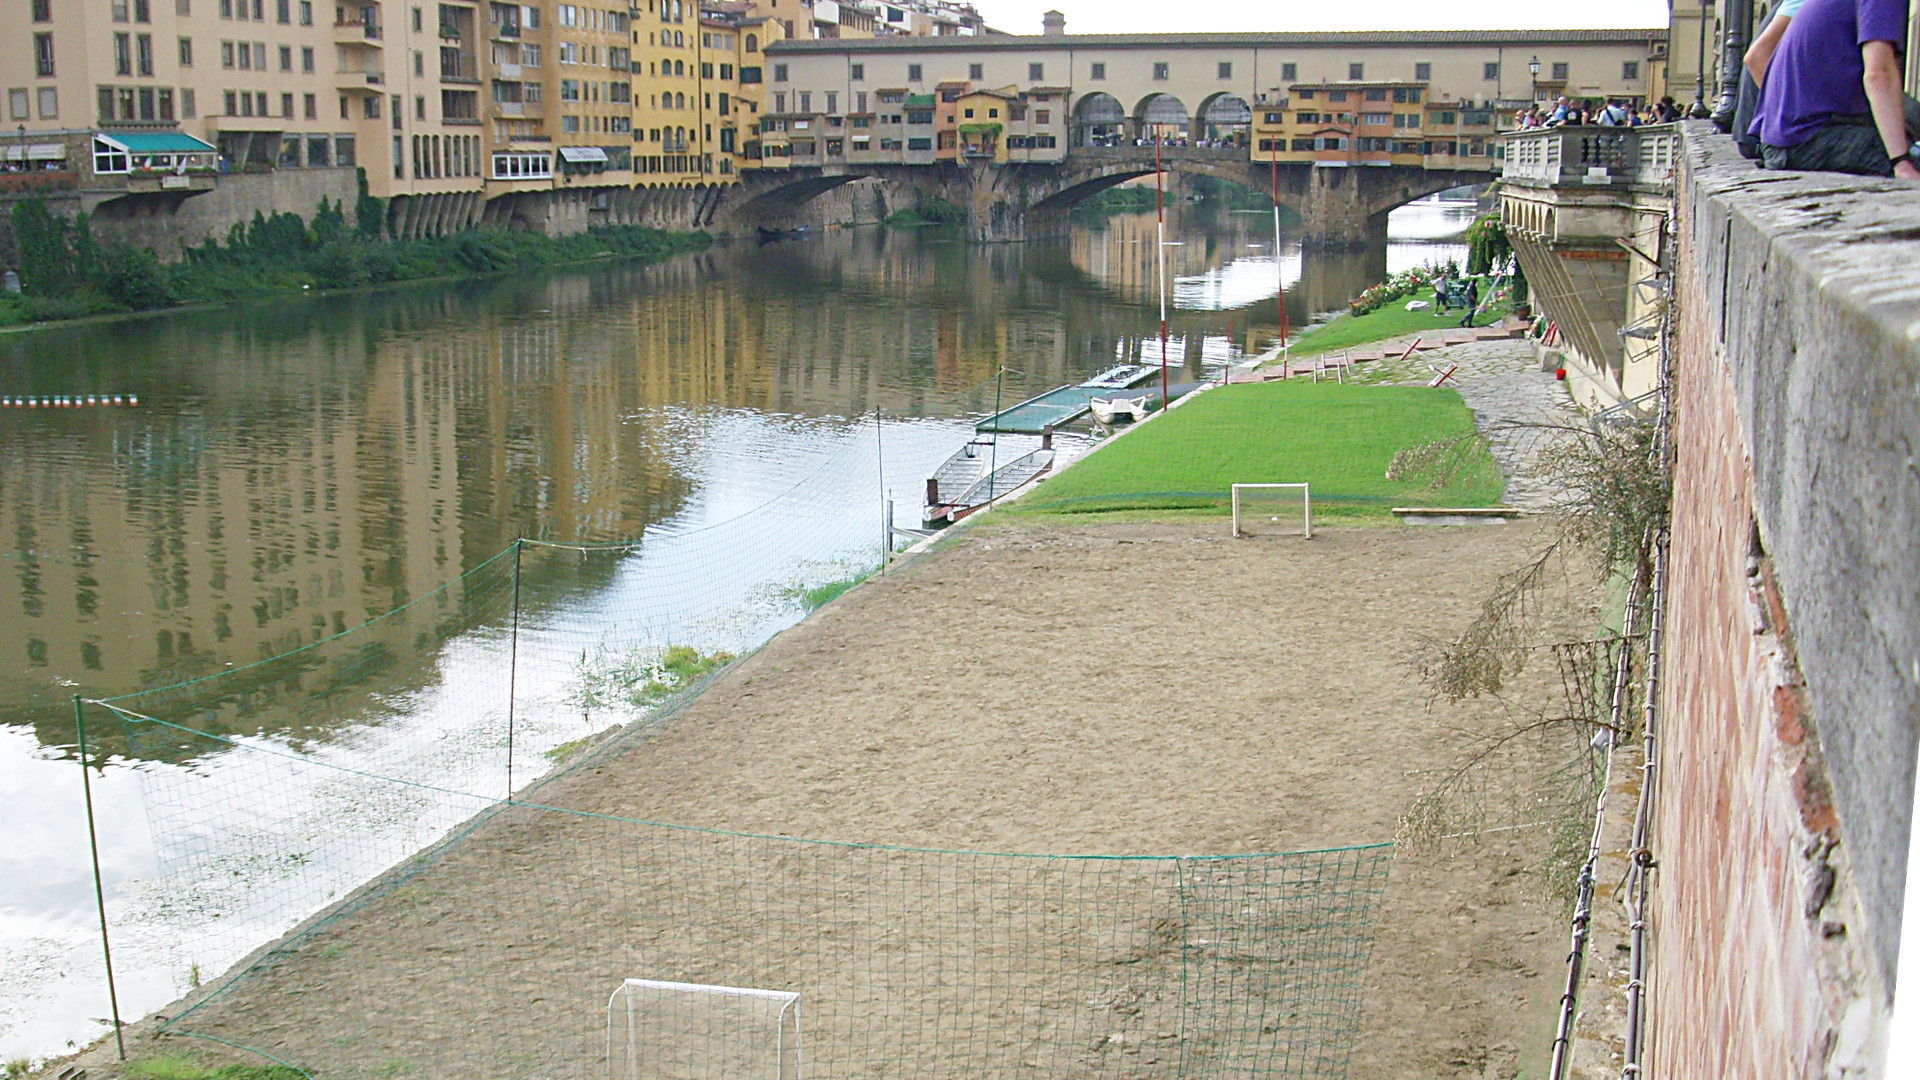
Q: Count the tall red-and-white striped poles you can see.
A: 2